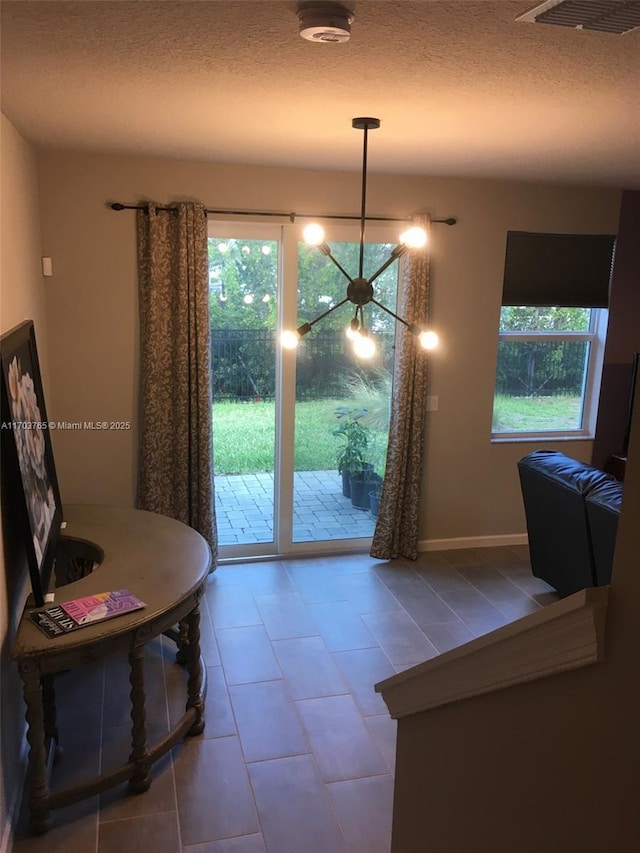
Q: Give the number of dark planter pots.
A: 3